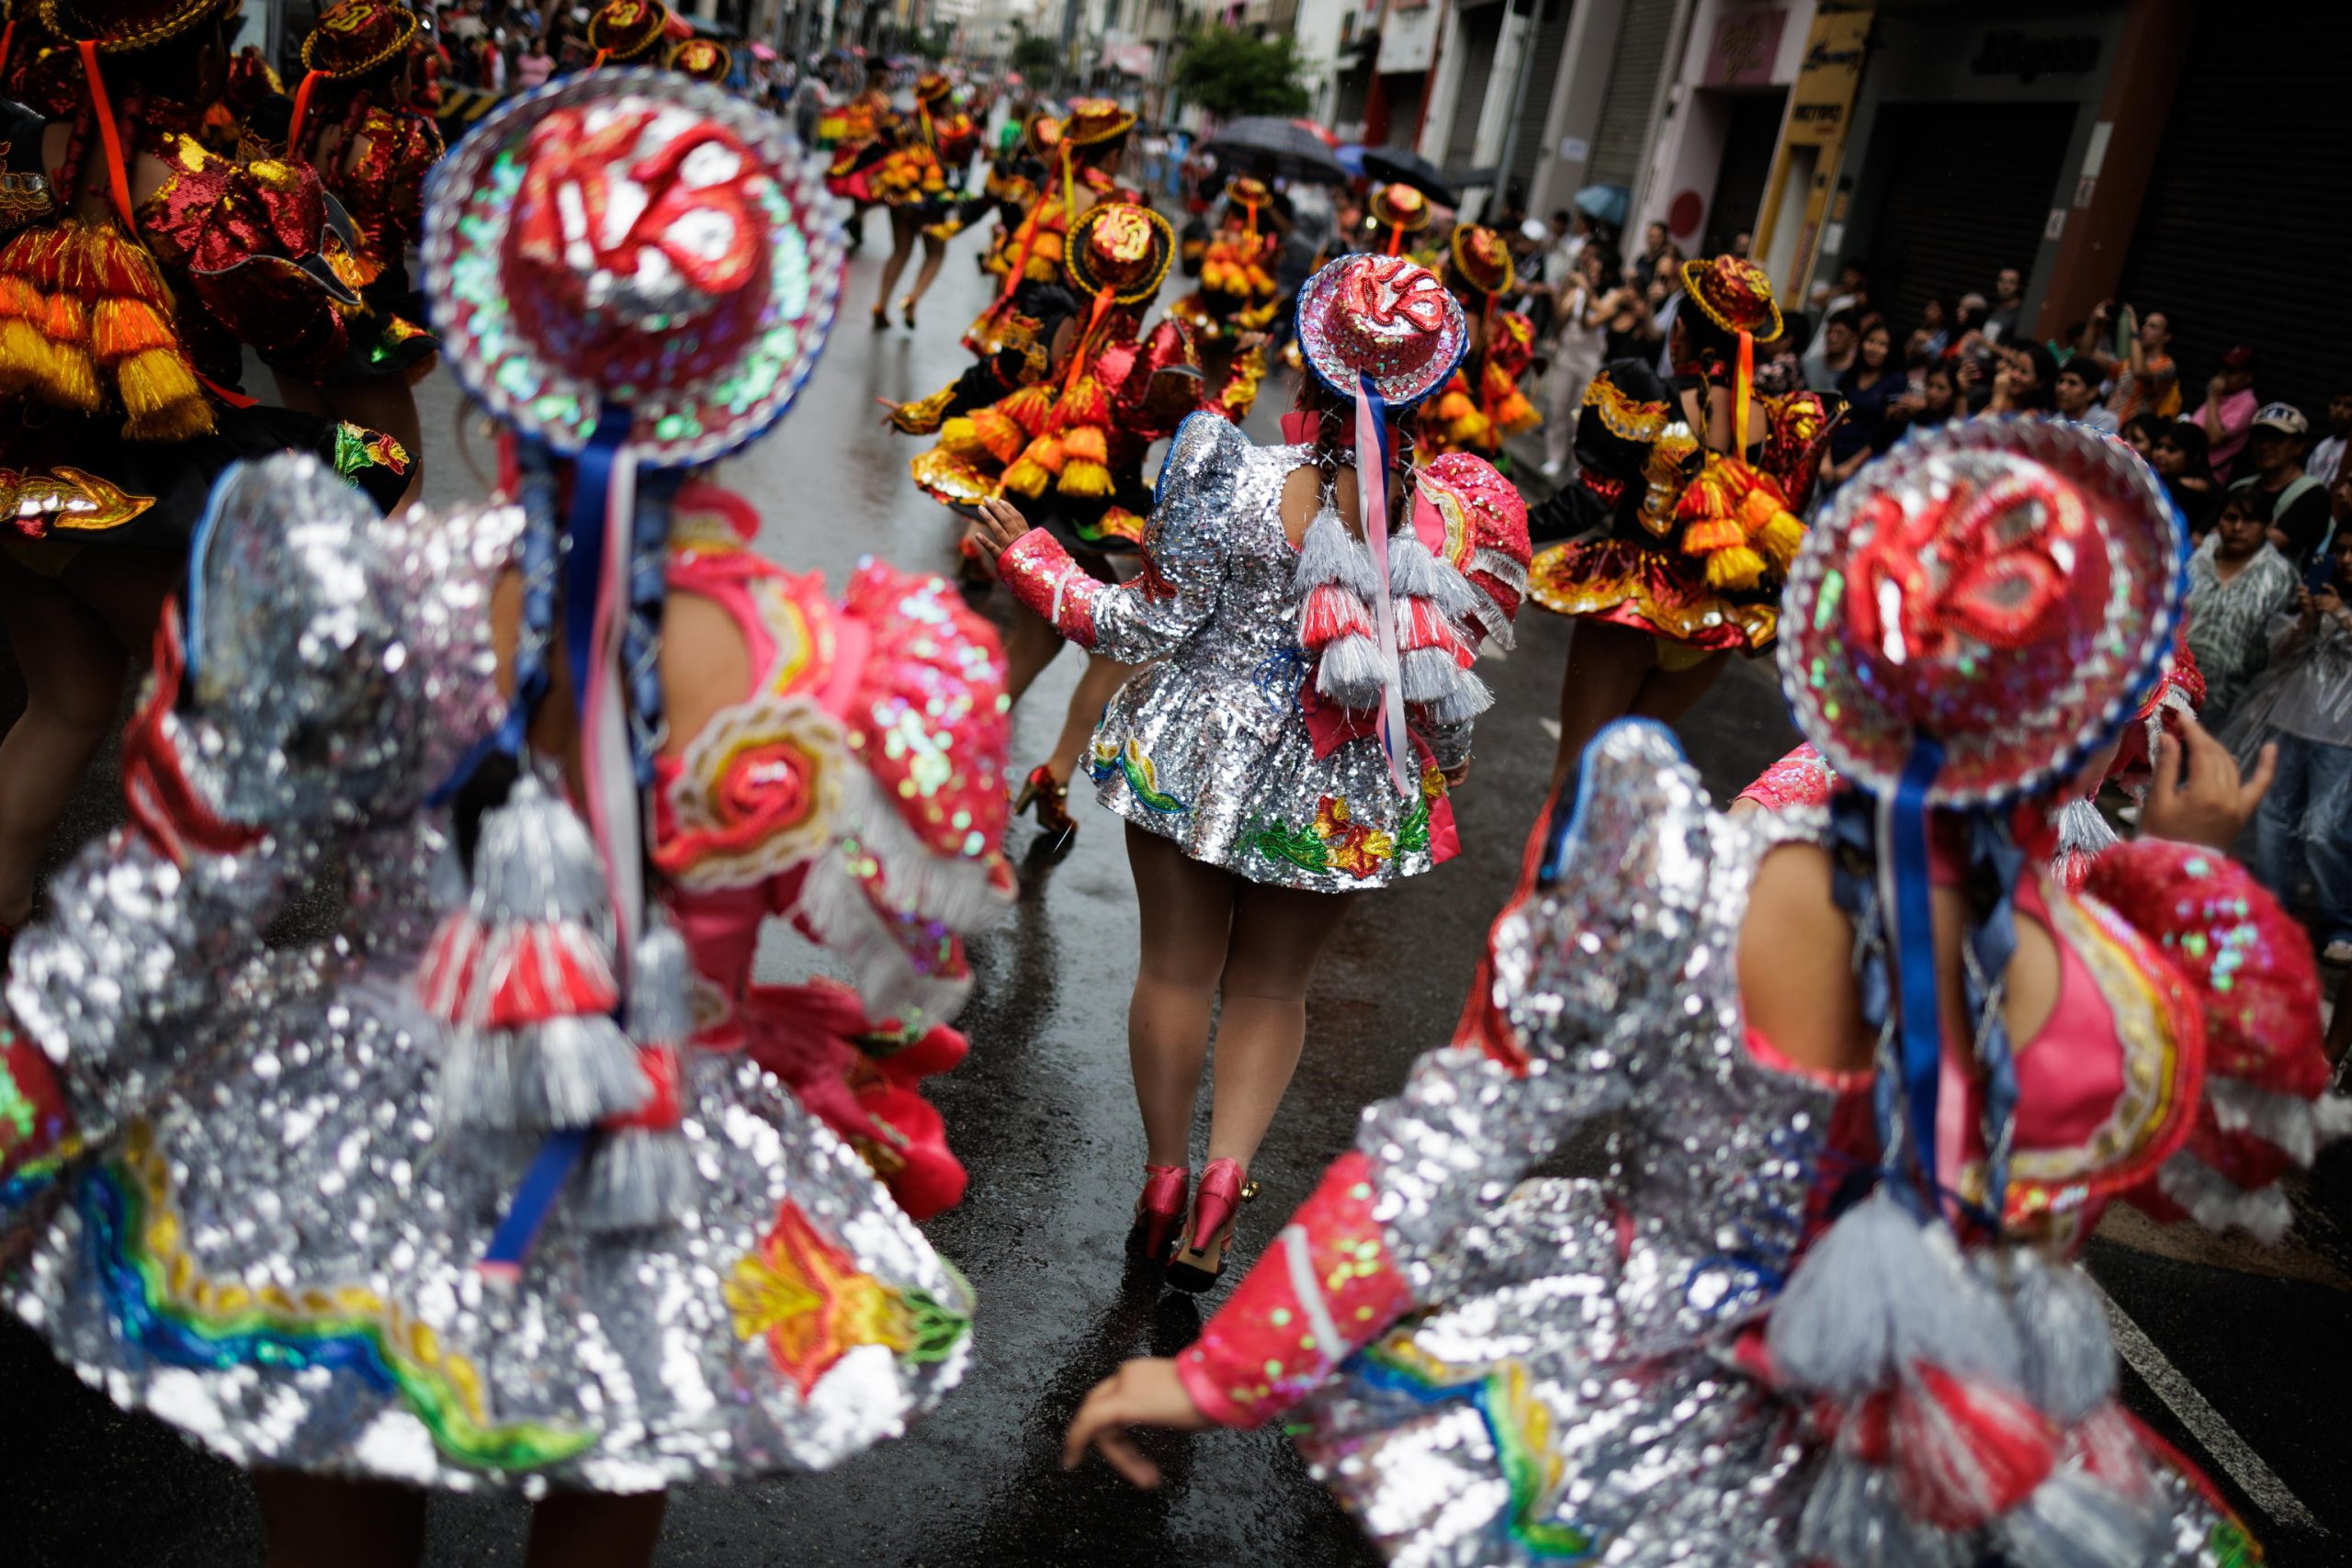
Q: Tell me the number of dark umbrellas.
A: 2